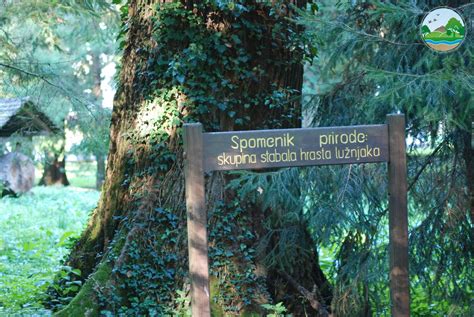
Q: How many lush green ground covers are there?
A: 1